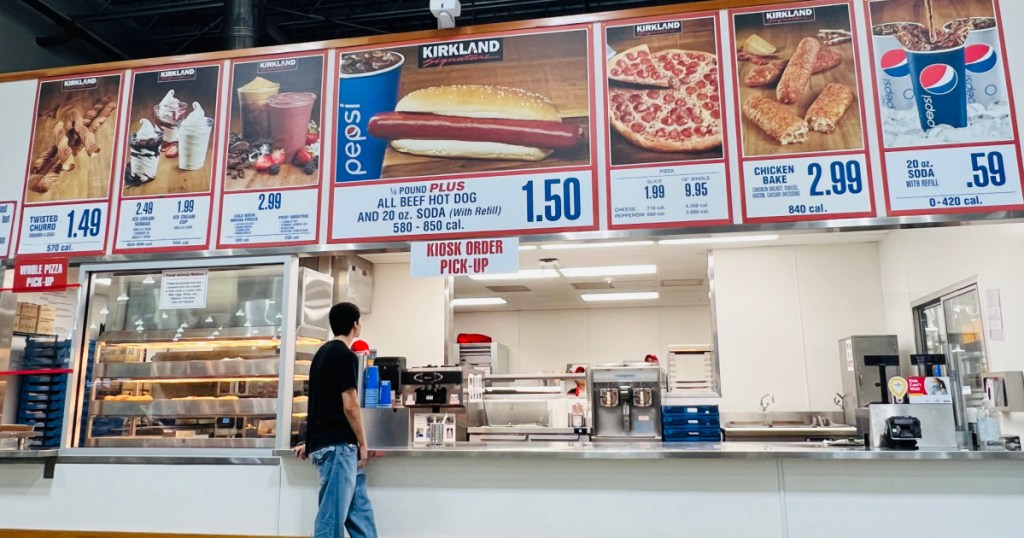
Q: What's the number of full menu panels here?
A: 7